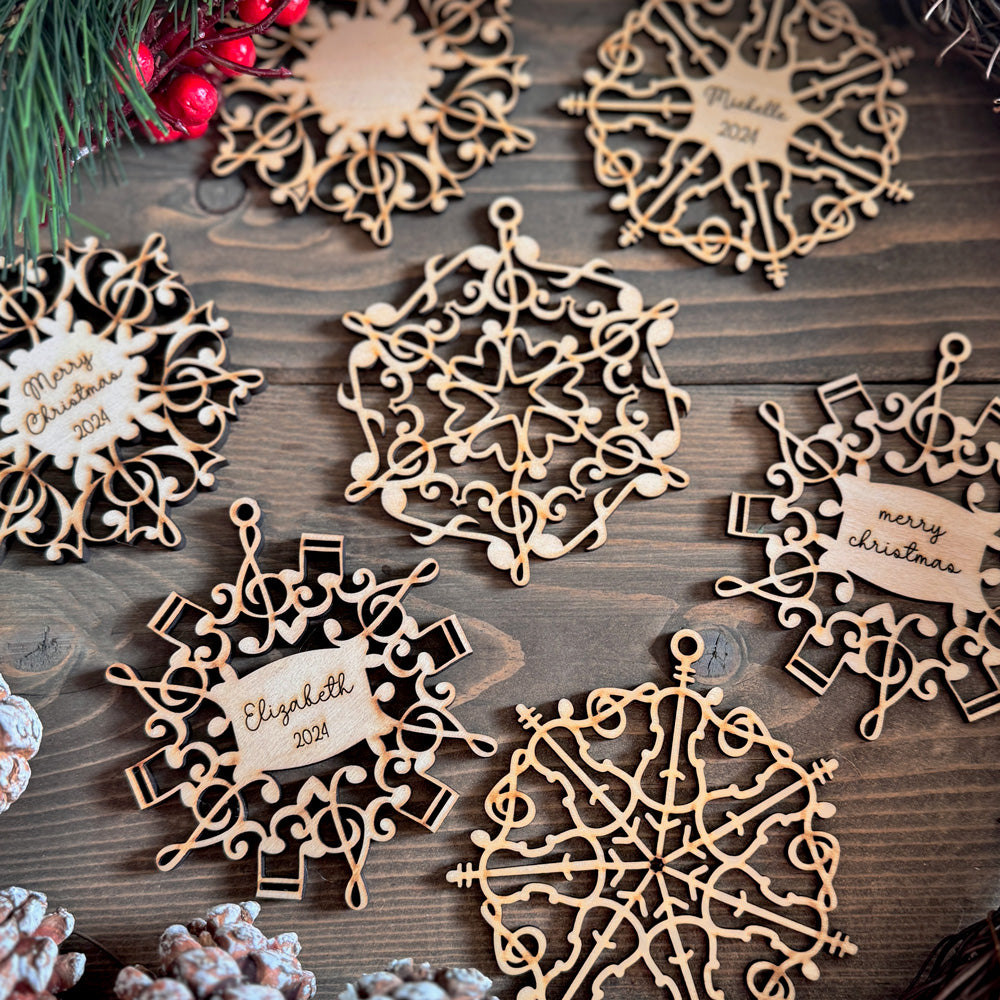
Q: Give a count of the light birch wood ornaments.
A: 7